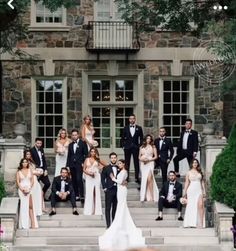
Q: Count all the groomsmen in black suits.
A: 7